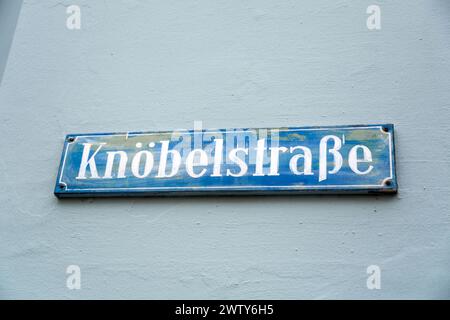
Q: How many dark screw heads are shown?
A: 4